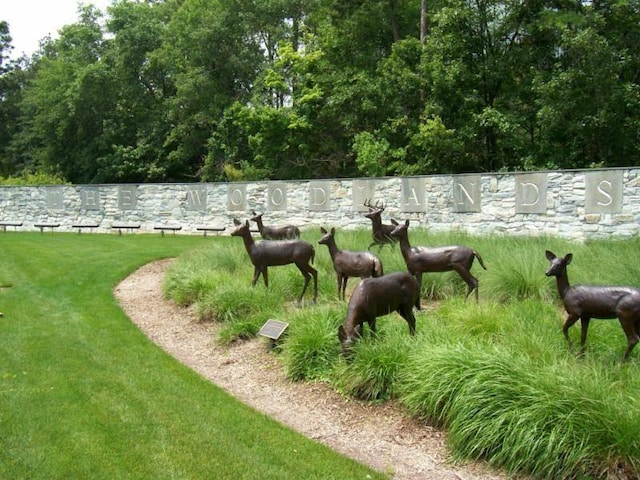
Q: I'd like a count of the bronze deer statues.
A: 7